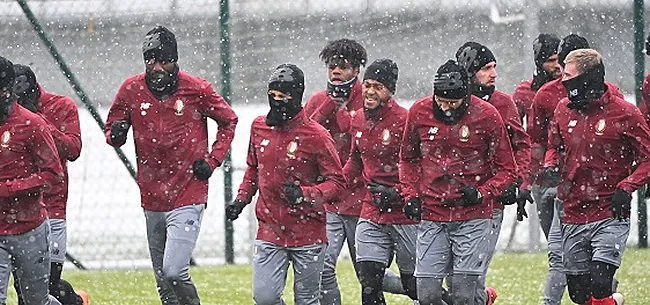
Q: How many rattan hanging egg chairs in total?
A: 0